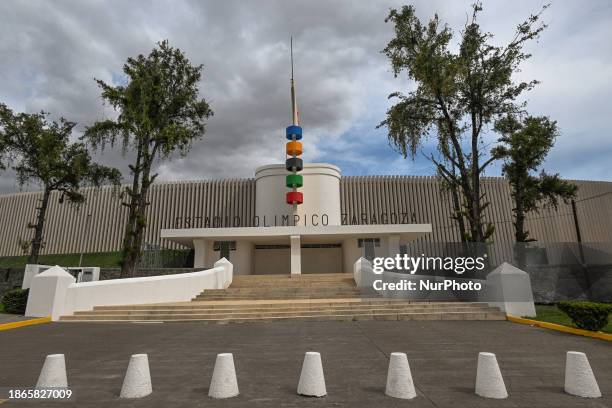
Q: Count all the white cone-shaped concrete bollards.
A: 7